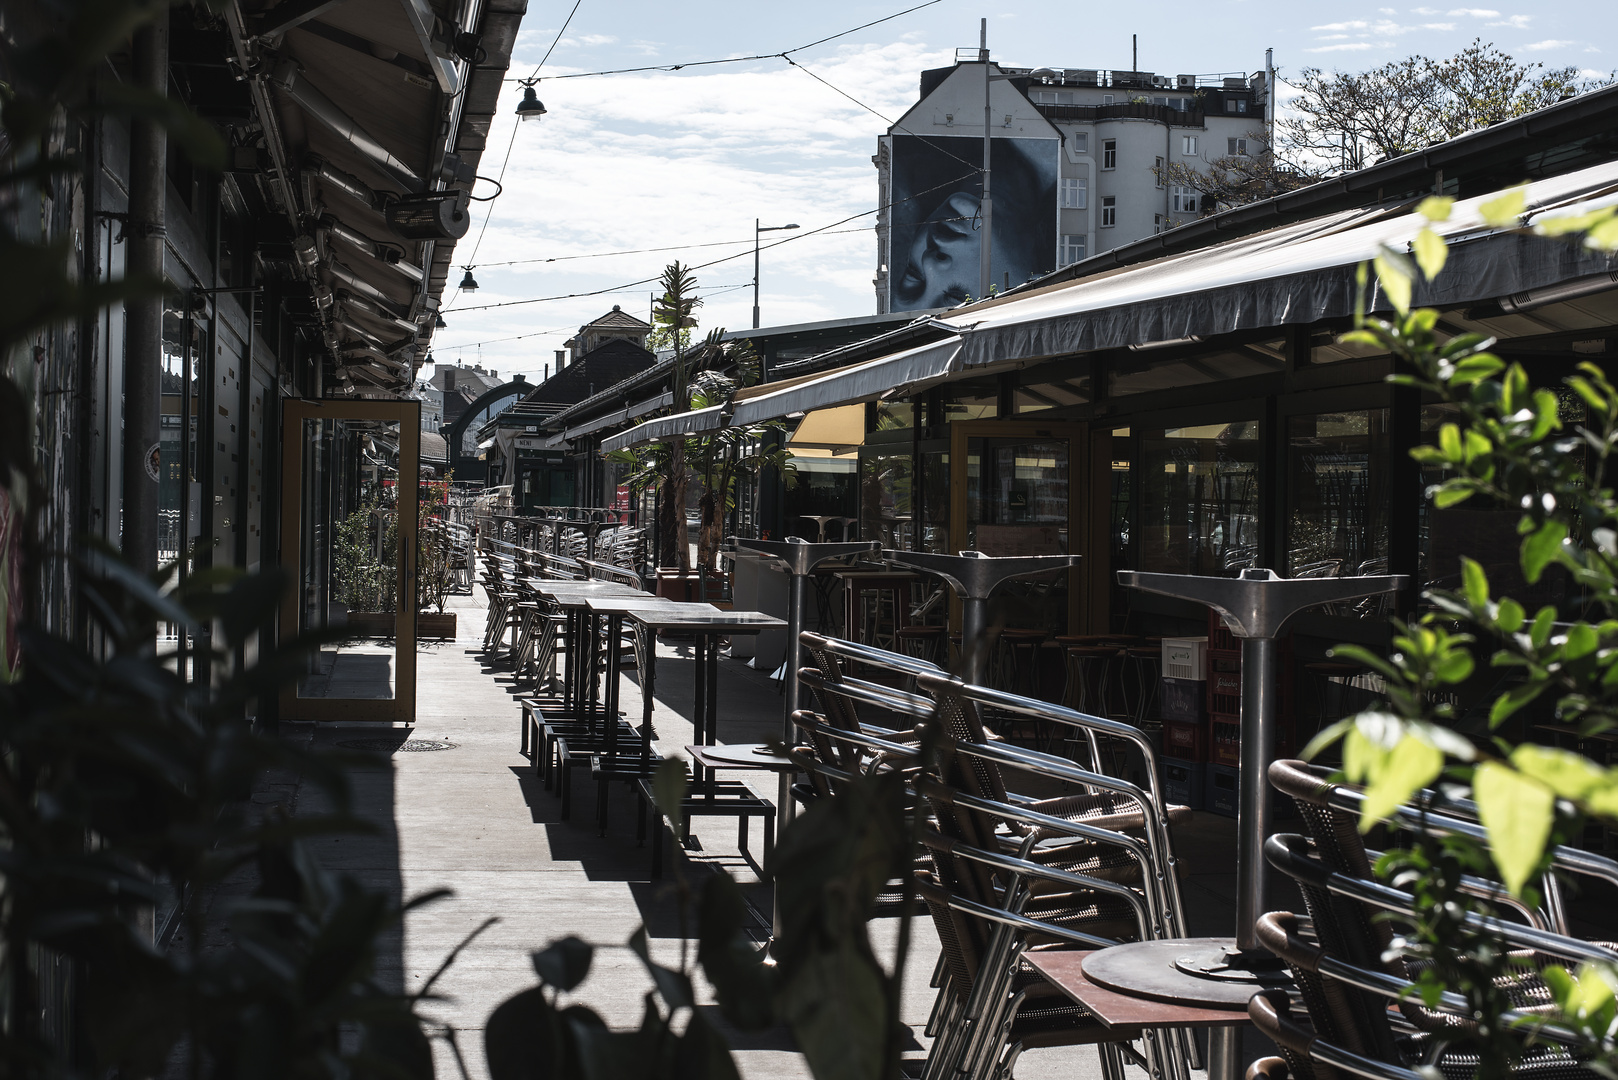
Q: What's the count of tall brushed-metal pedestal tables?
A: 3